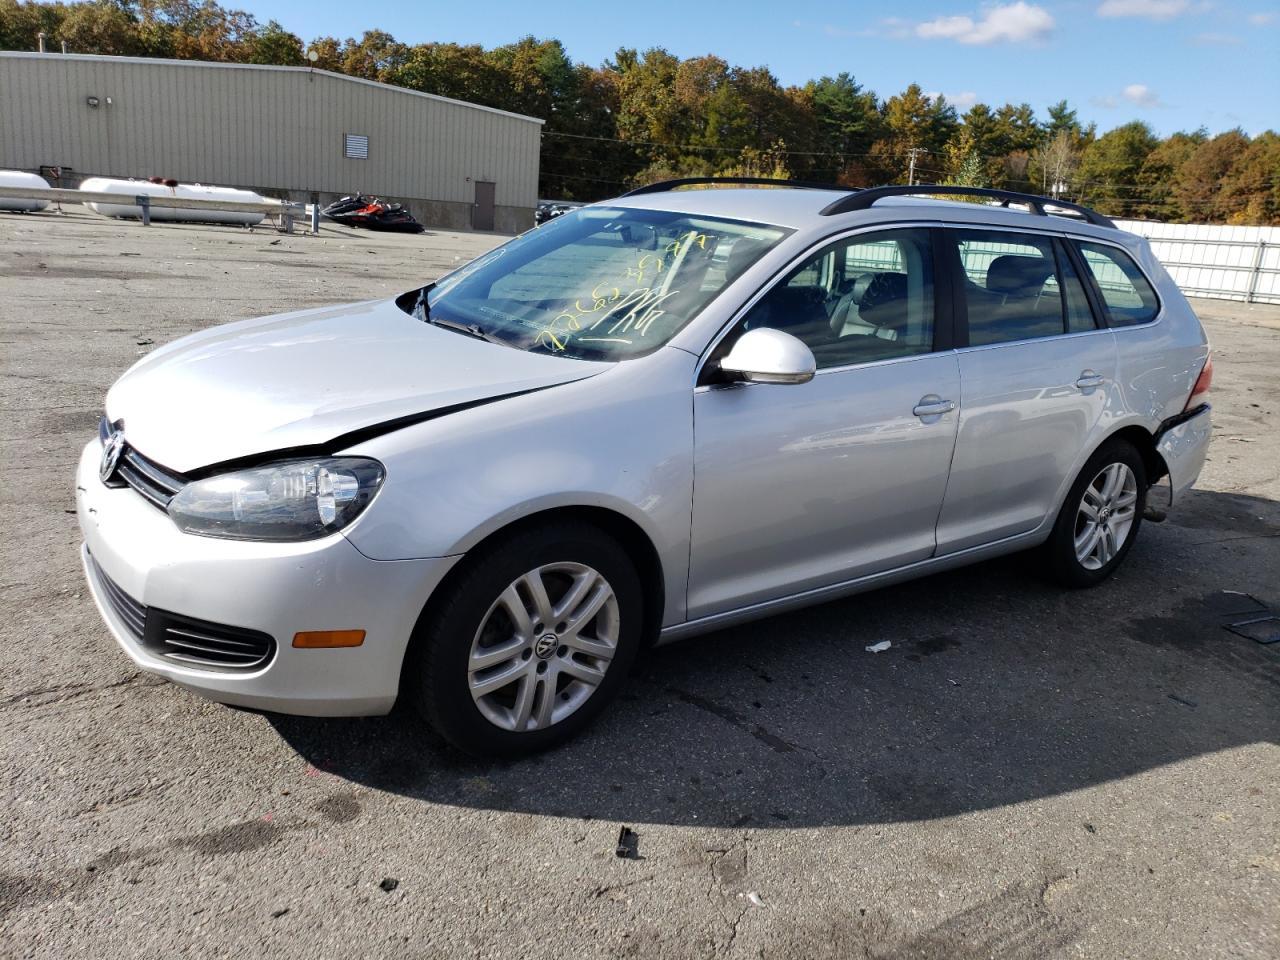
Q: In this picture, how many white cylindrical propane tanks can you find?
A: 2